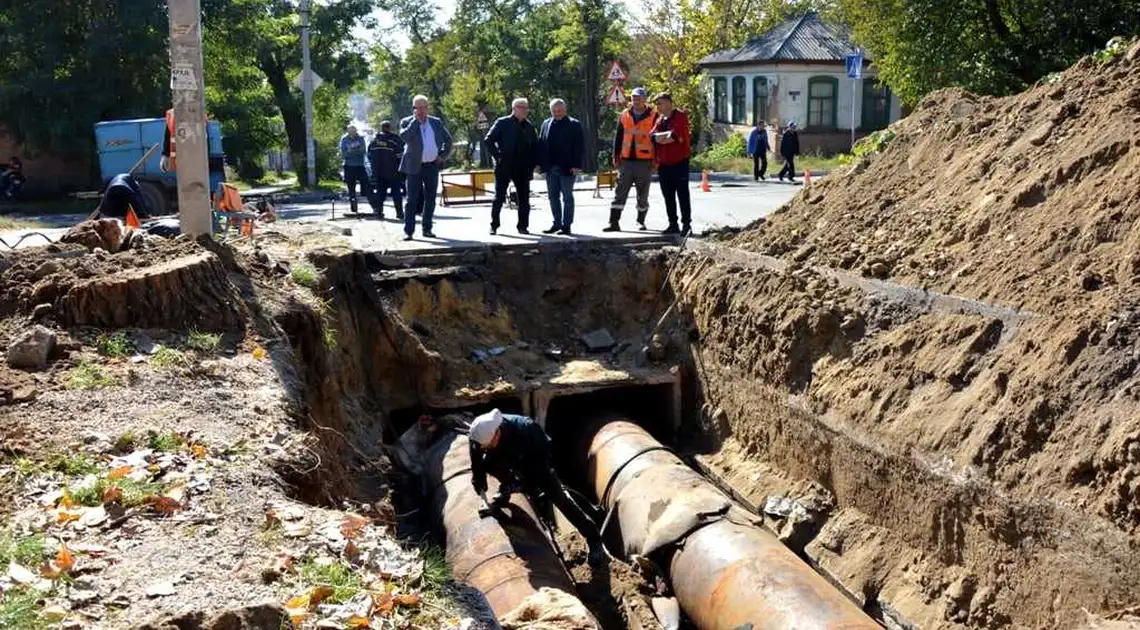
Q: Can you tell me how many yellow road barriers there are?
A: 2